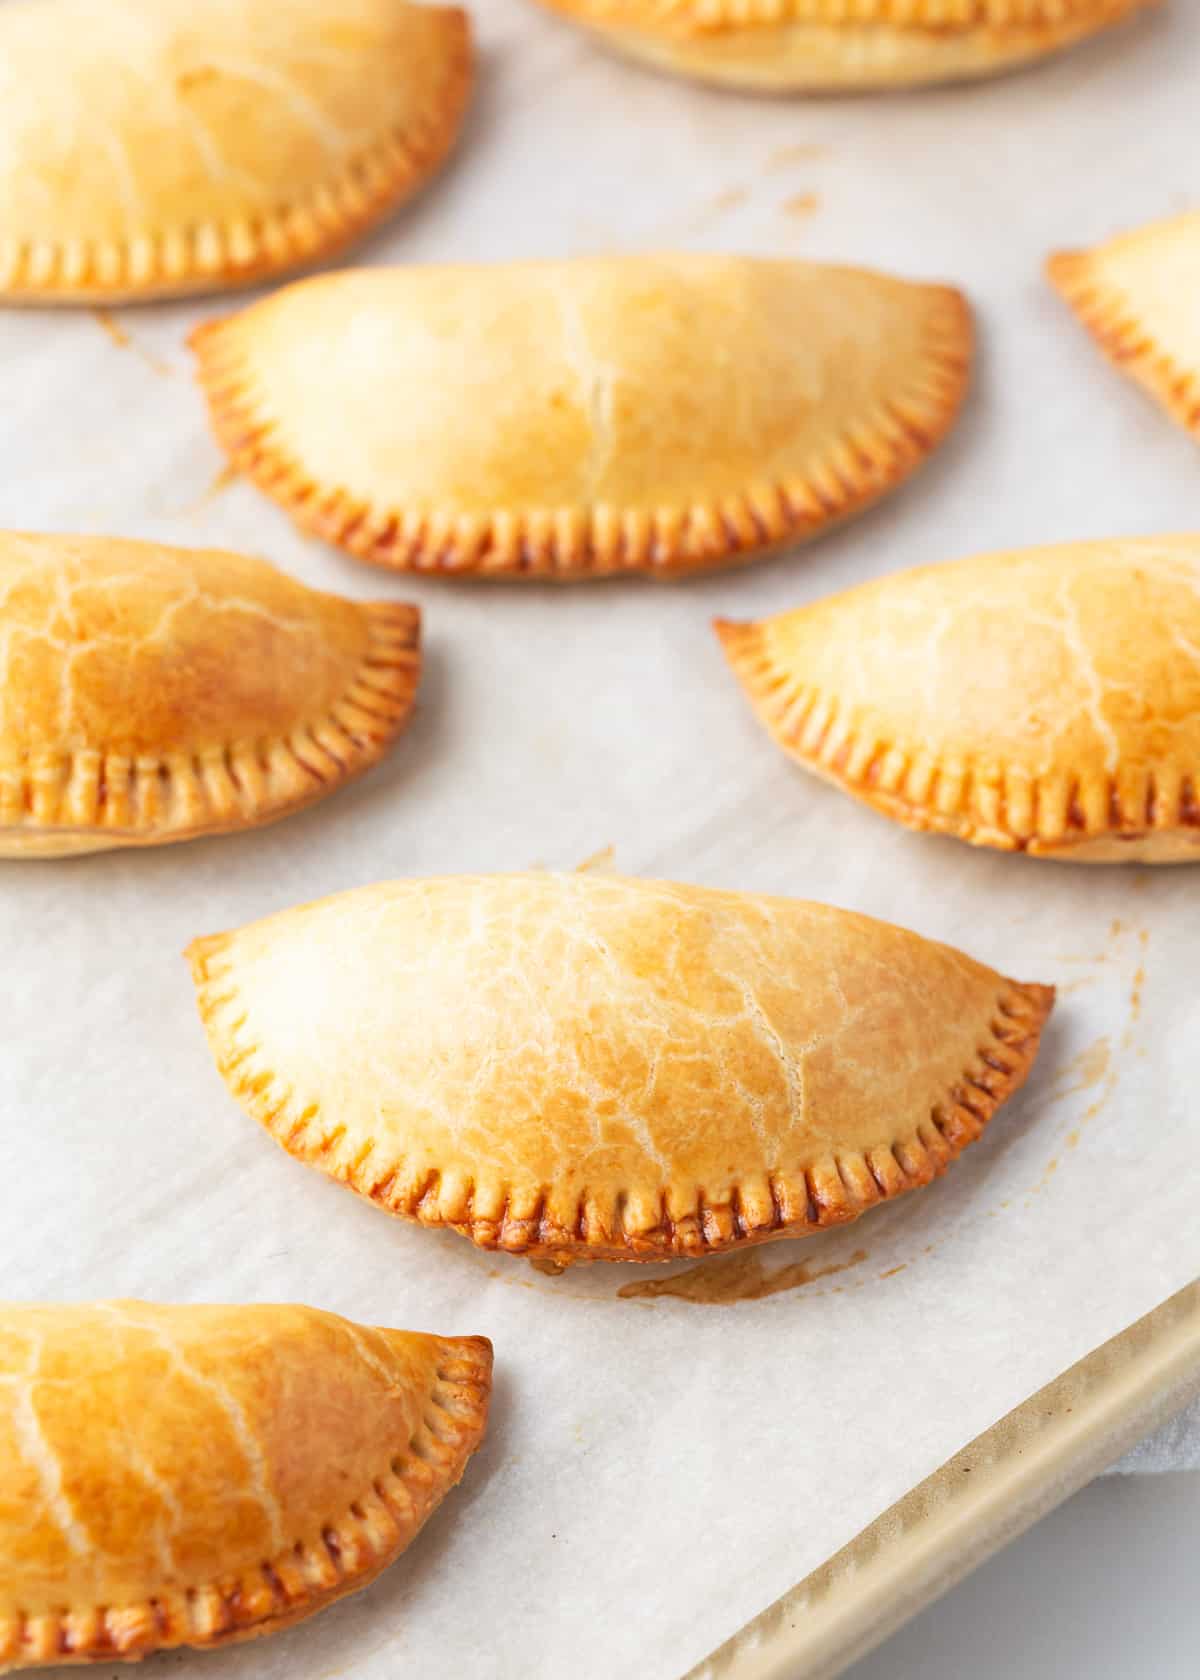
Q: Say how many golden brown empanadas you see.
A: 8